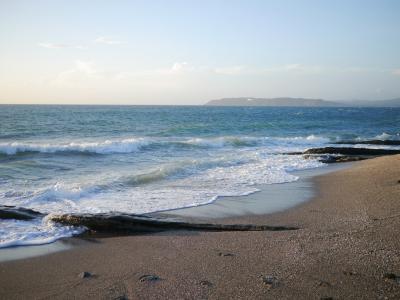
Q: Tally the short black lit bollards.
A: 0